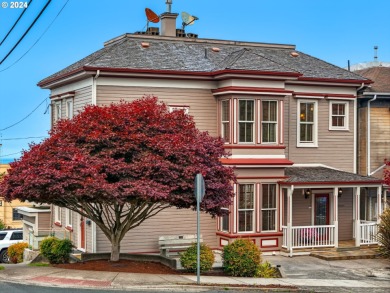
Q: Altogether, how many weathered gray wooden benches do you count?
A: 1